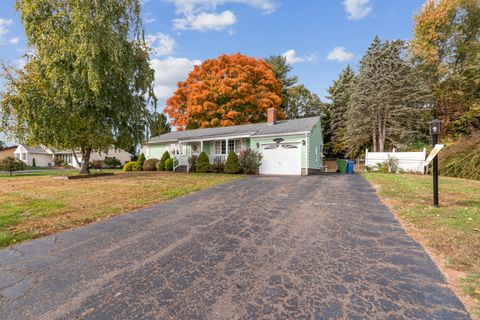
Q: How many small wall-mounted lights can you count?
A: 2